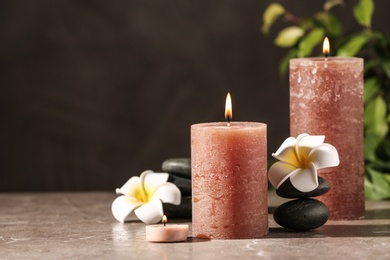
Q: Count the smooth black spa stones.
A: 5